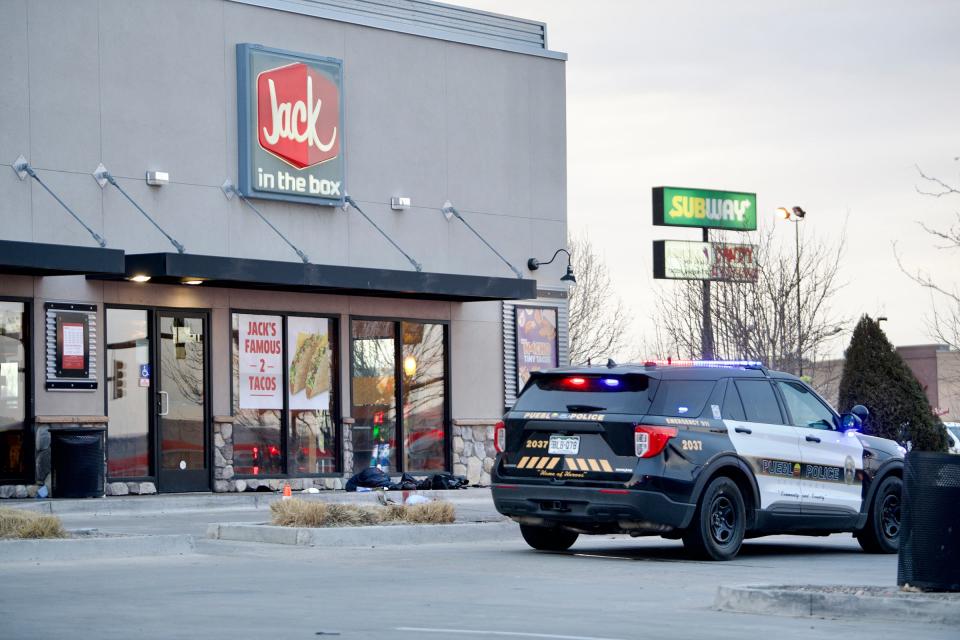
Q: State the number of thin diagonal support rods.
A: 5